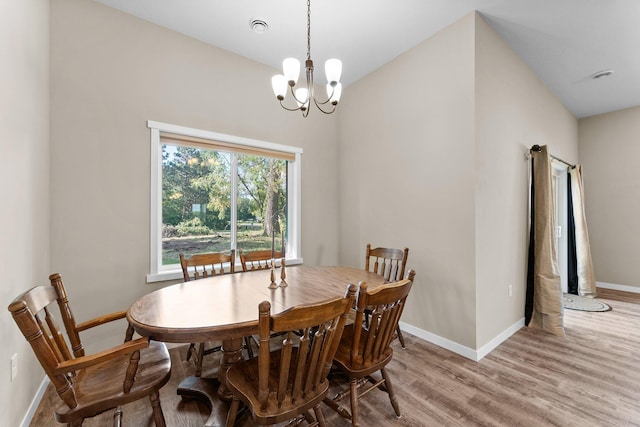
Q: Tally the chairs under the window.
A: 2